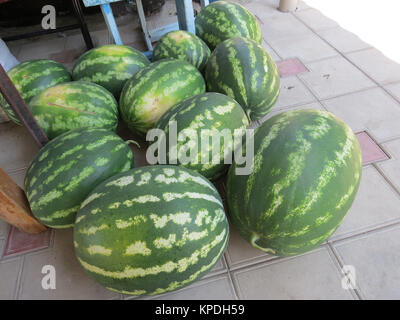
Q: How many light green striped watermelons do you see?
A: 11